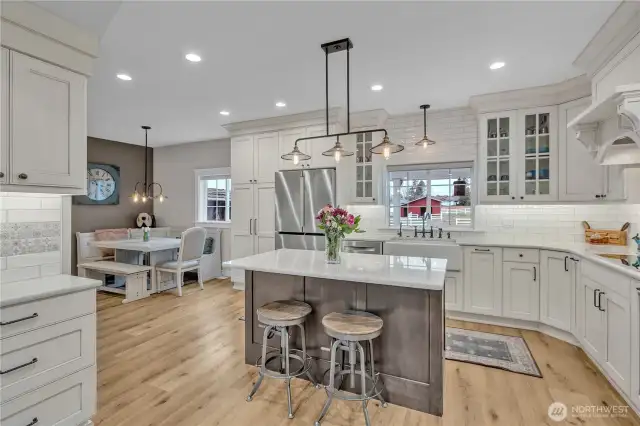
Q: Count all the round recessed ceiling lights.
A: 6